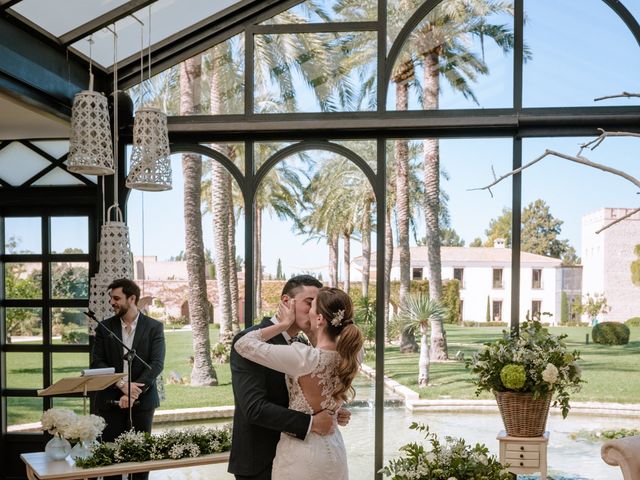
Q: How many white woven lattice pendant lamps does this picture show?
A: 4